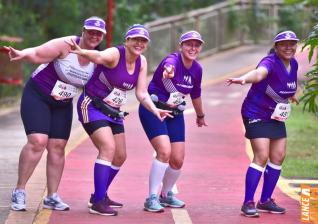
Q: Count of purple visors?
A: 4